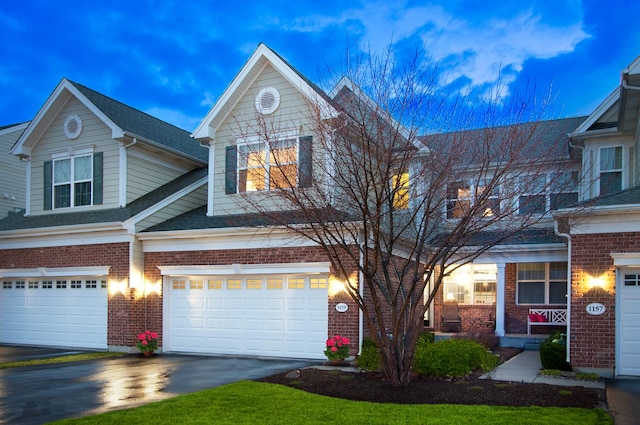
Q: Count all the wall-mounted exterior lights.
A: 4